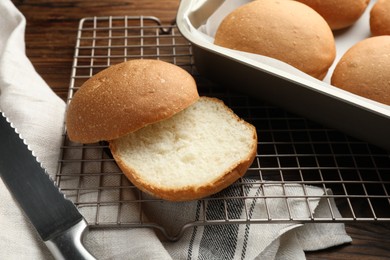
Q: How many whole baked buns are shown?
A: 4